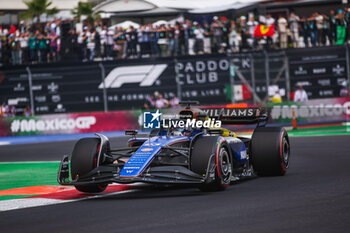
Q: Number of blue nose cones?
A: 1